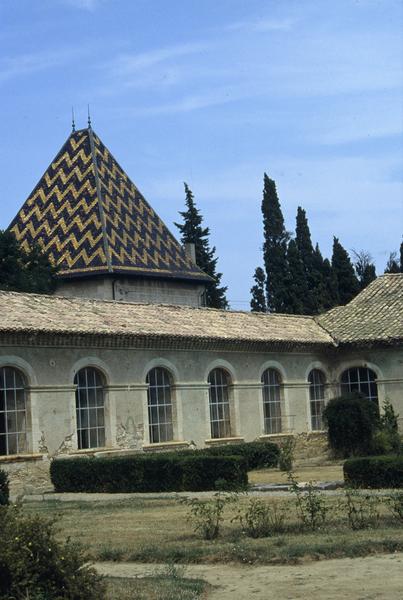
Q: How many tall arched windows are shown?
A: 7